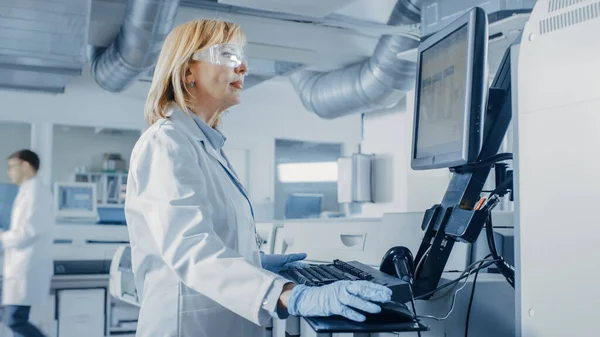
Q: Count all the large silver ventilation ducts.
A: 2